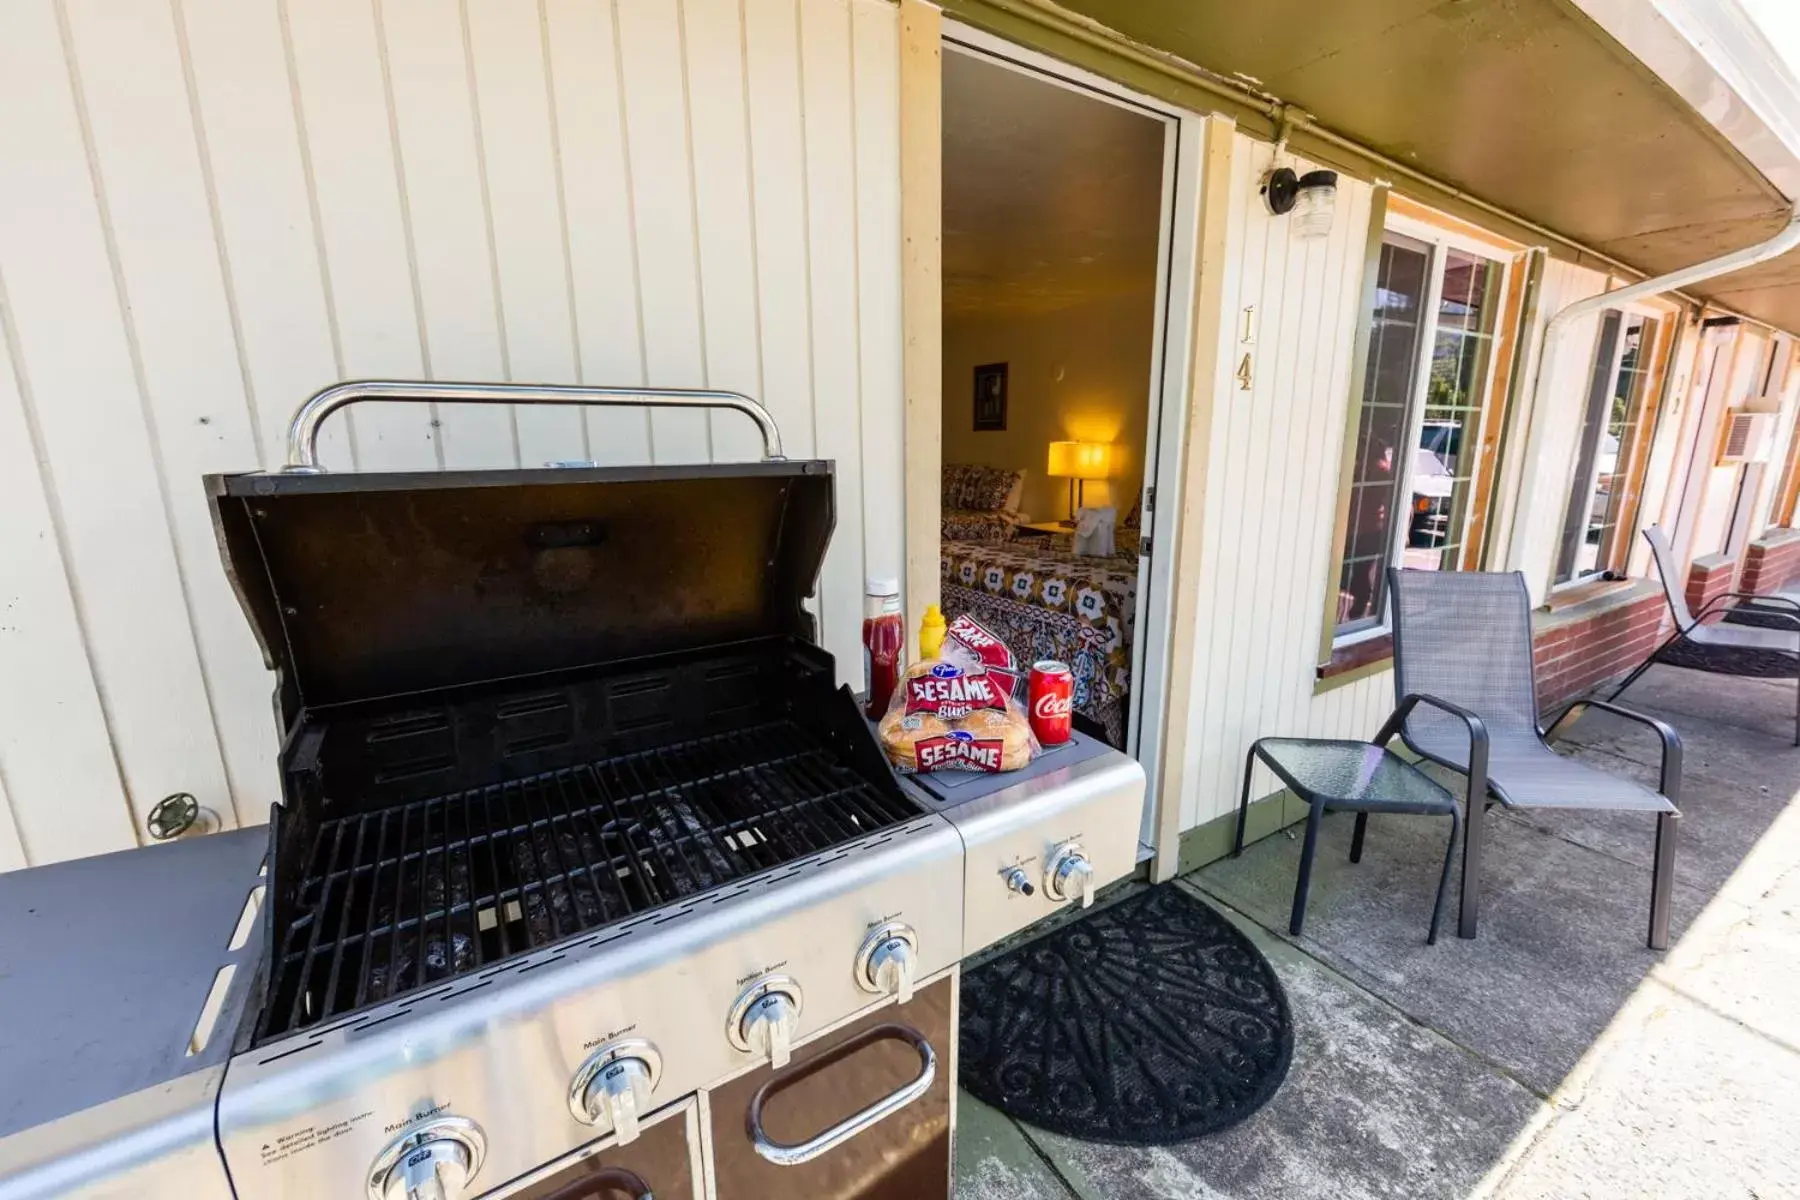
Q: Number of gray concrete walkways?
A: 1